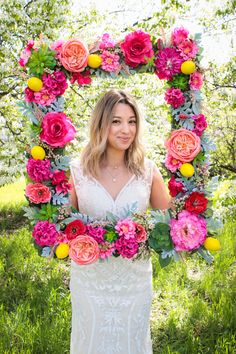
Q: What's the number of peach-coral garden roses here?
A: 3